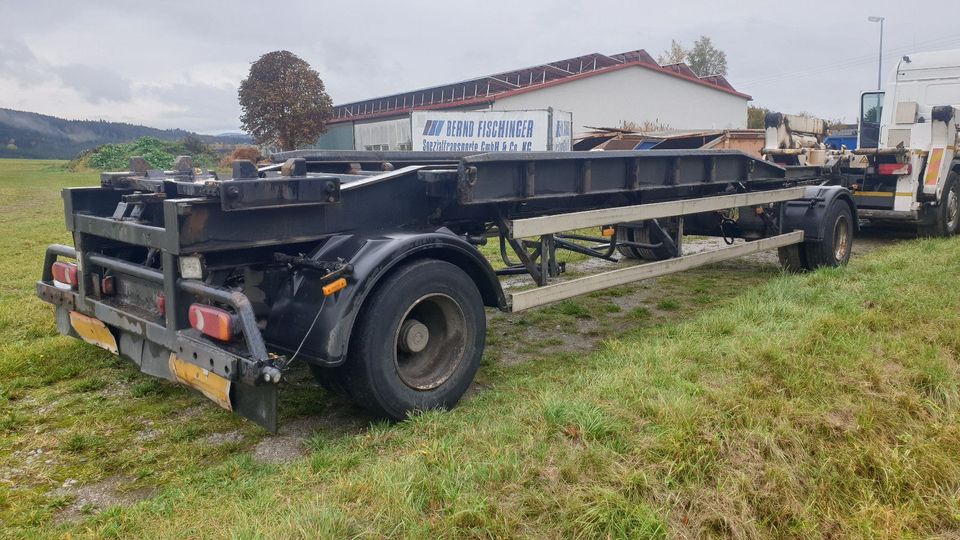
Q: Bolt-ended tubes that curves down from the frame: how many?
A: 2